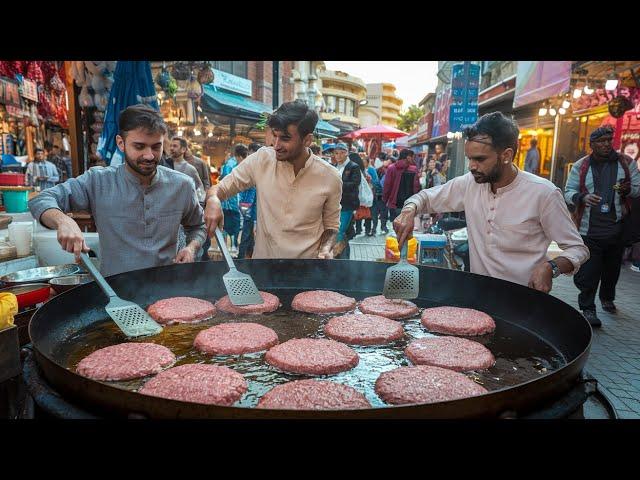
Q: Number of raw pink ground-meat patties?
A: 13